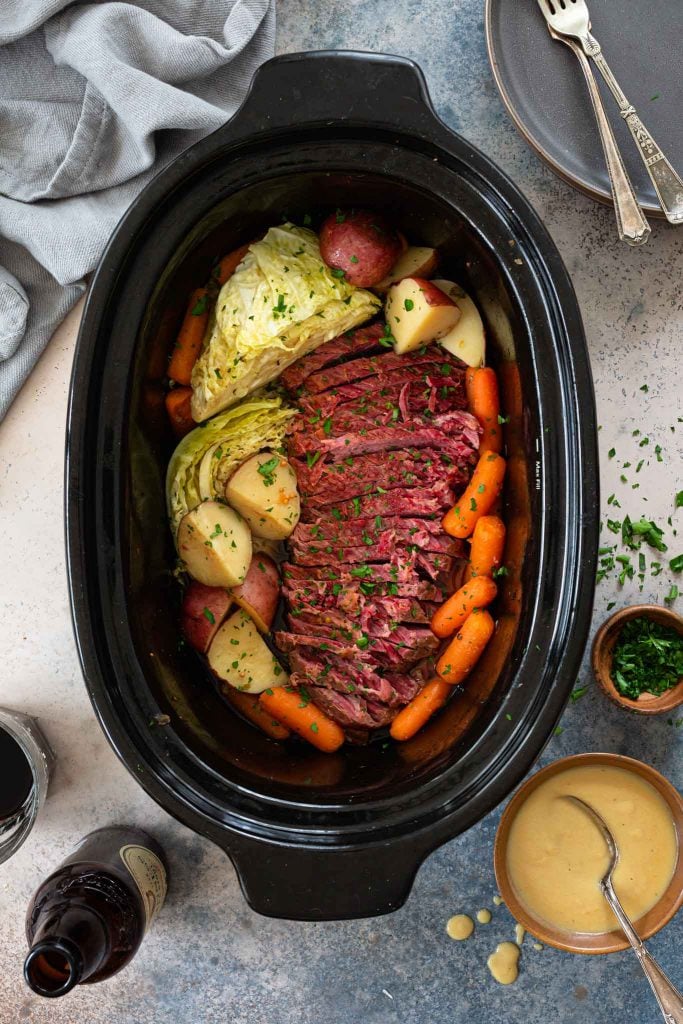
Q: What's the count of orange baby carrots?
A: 11